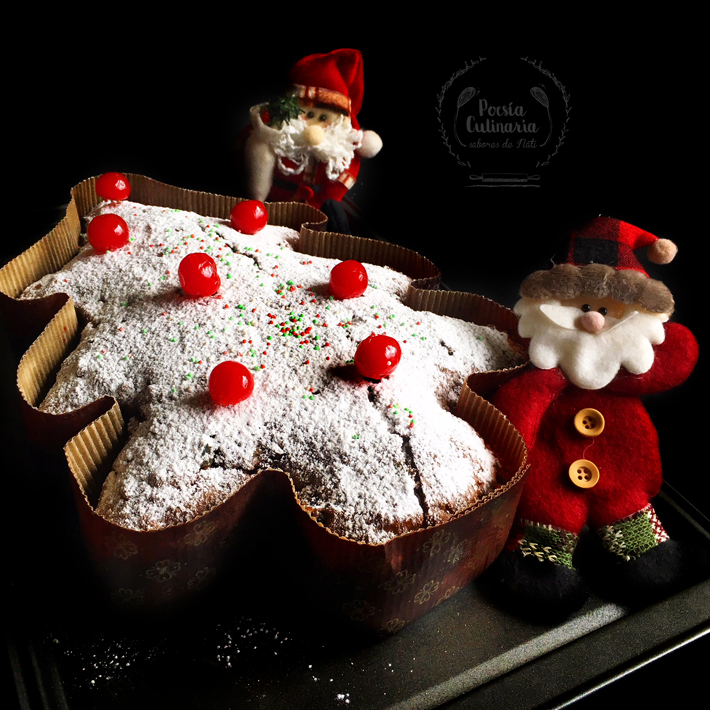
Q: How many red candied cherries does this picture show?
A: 7